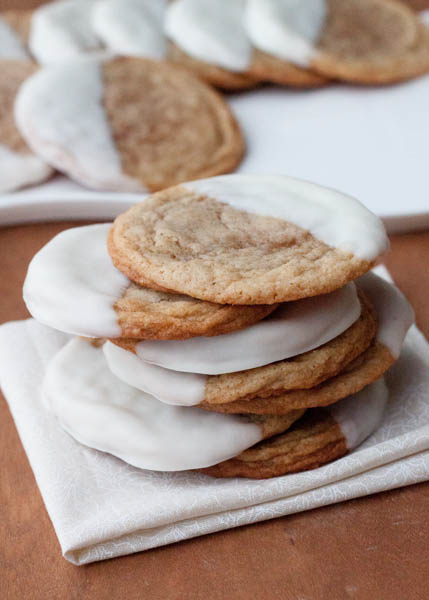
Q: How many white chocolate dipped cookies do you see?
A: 14